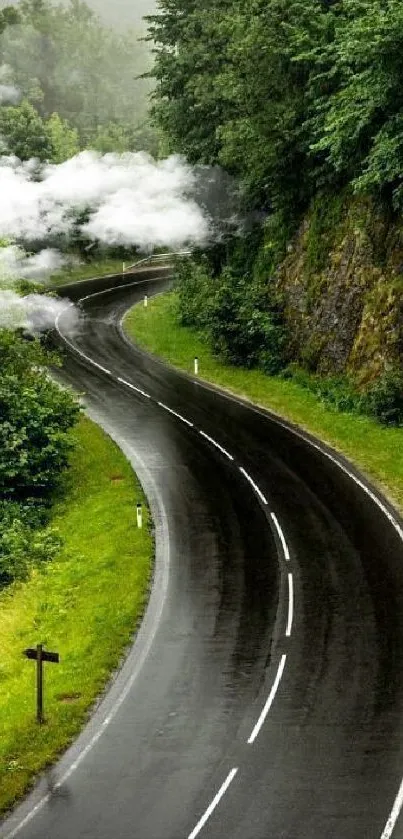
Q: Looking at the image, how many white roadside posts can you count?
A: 4